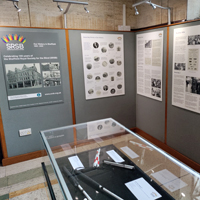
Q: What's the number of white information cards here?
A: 3